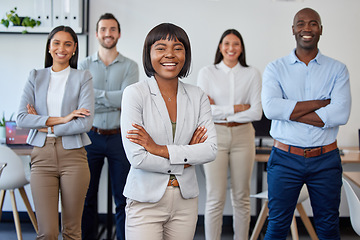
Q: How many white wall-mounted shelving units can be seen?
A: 1